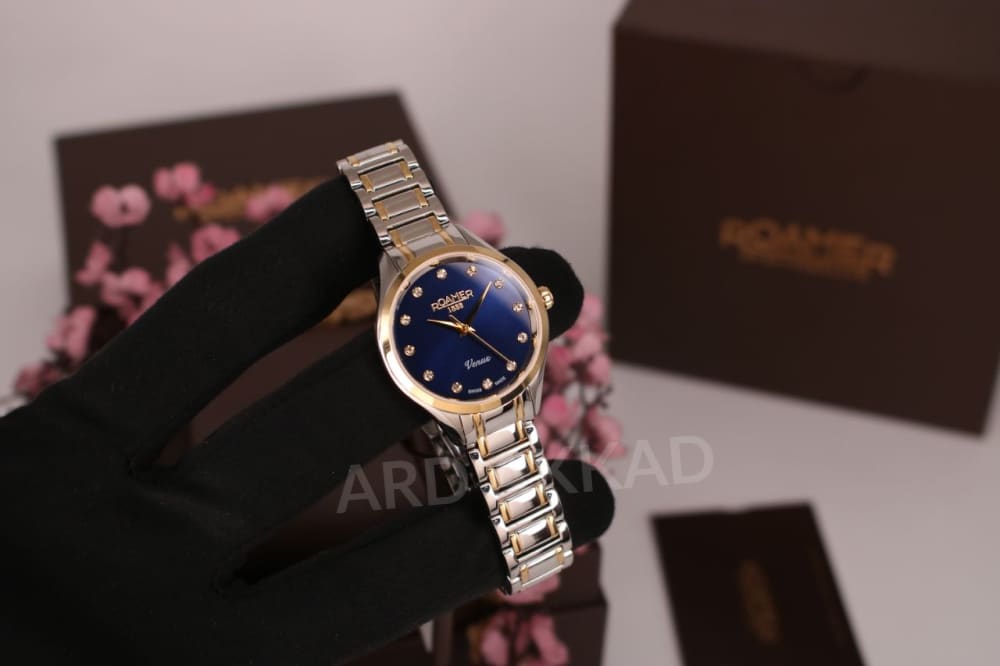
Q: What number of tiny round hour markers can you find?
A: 12